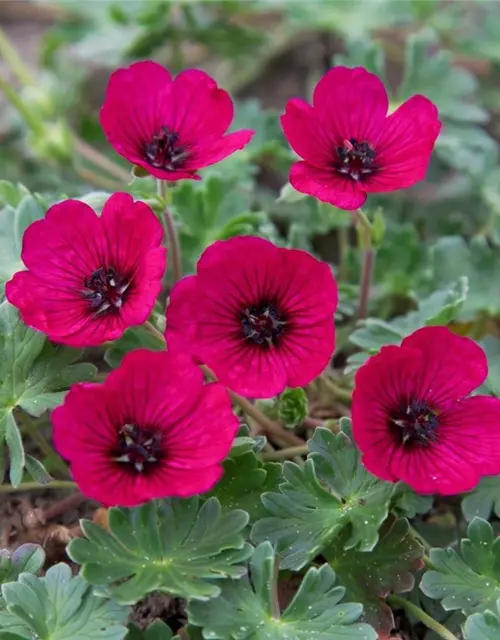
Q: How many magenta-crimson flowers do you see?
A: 6